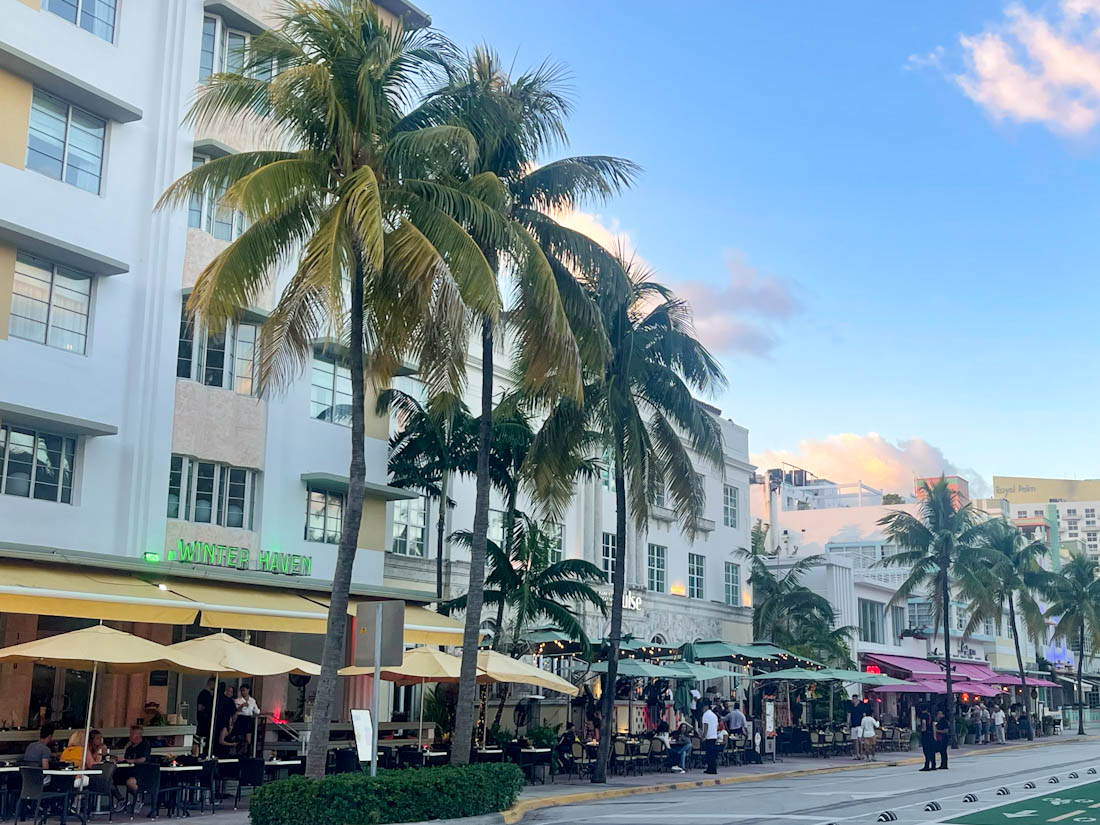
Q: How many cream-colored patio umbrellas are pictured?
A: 4